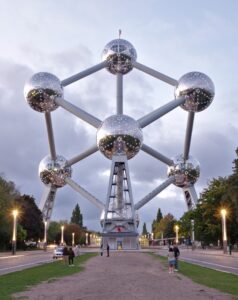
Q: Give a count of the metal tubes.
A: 12